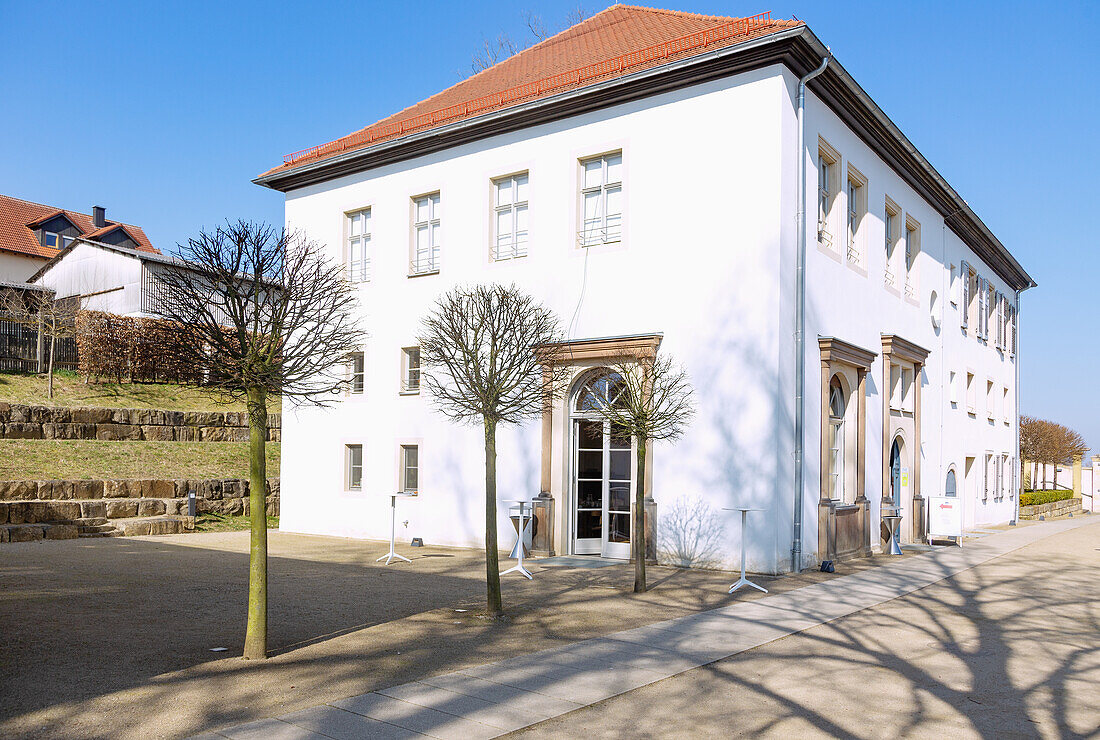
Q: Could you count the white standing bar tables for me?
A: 3